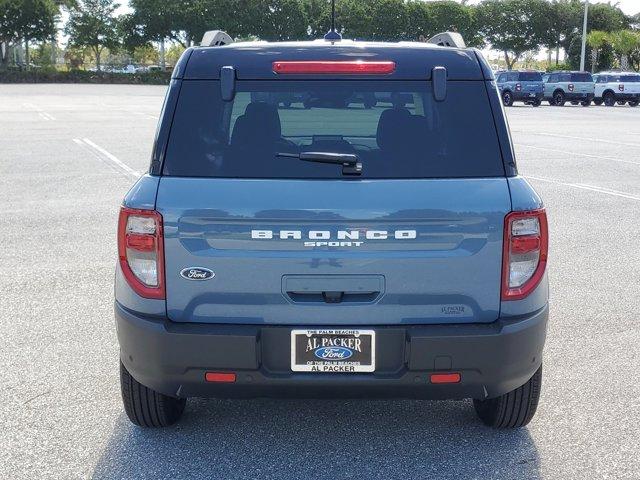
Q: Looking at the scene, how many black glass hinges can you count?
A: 2